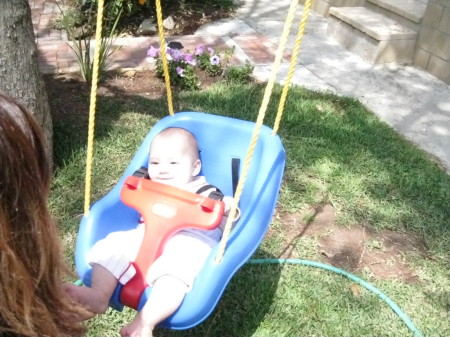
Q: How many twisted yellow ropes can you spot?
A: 4